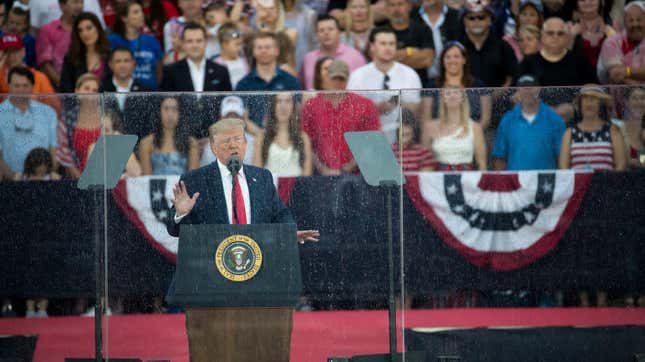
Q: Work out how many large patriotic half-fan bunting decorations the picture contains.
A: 2